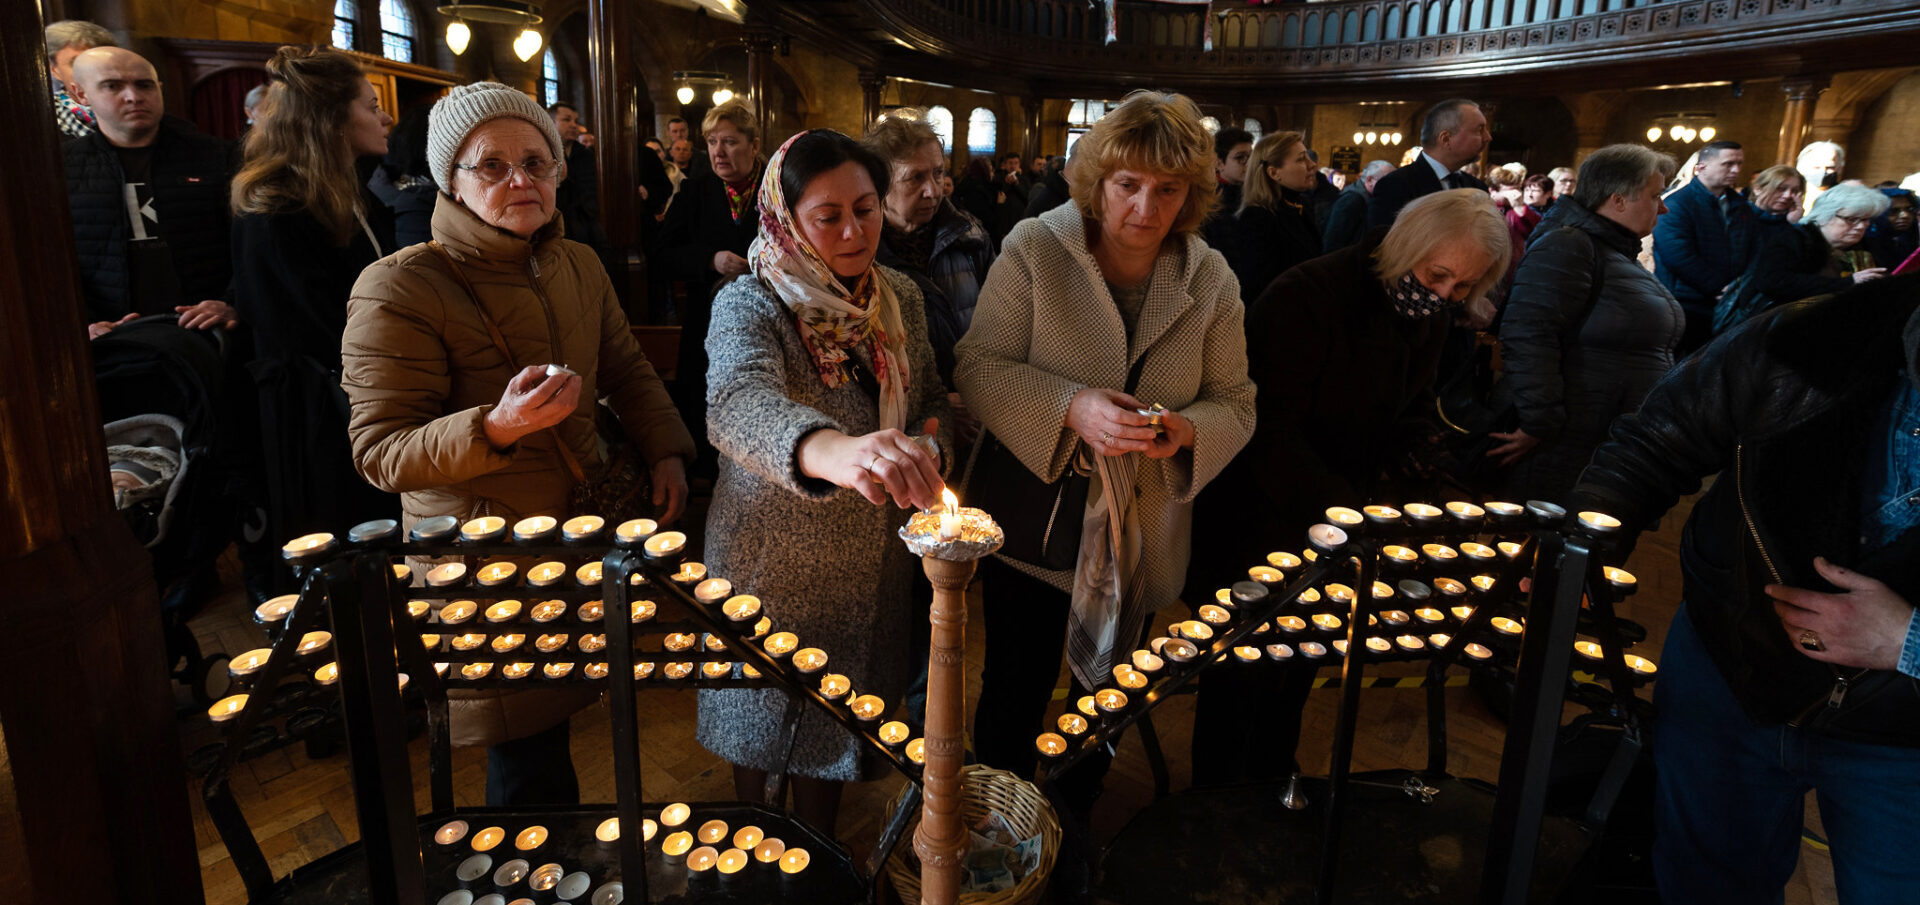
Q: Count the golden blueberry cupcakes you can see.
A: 0